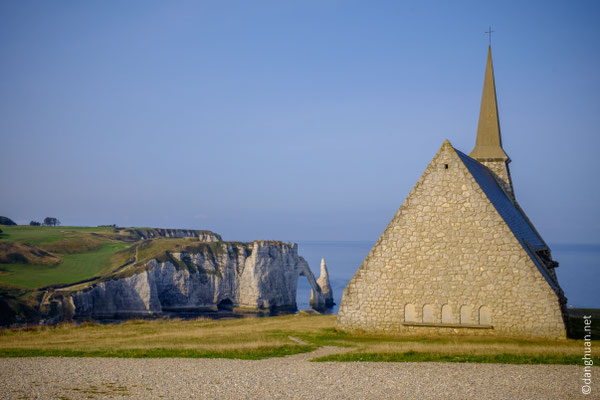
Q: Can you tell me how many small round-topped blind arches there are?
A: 5